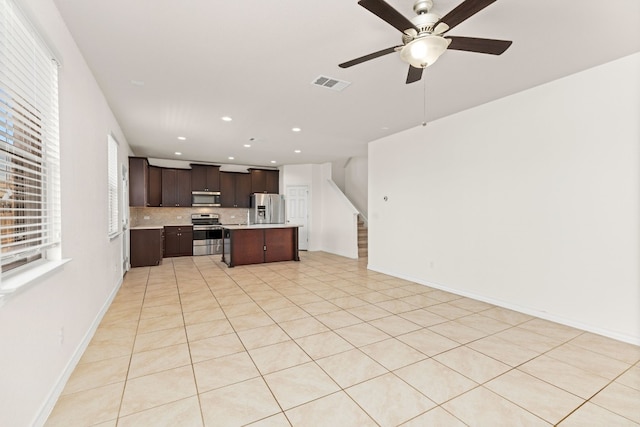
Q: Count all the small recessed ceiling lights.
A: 8